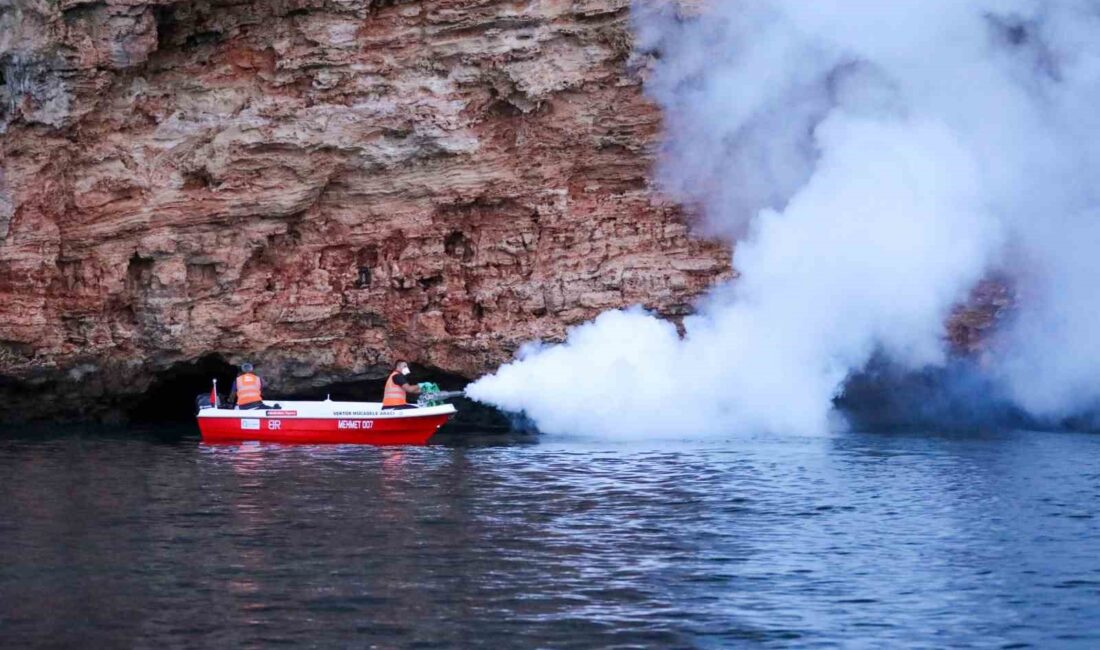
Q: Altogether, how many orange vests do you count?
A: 2